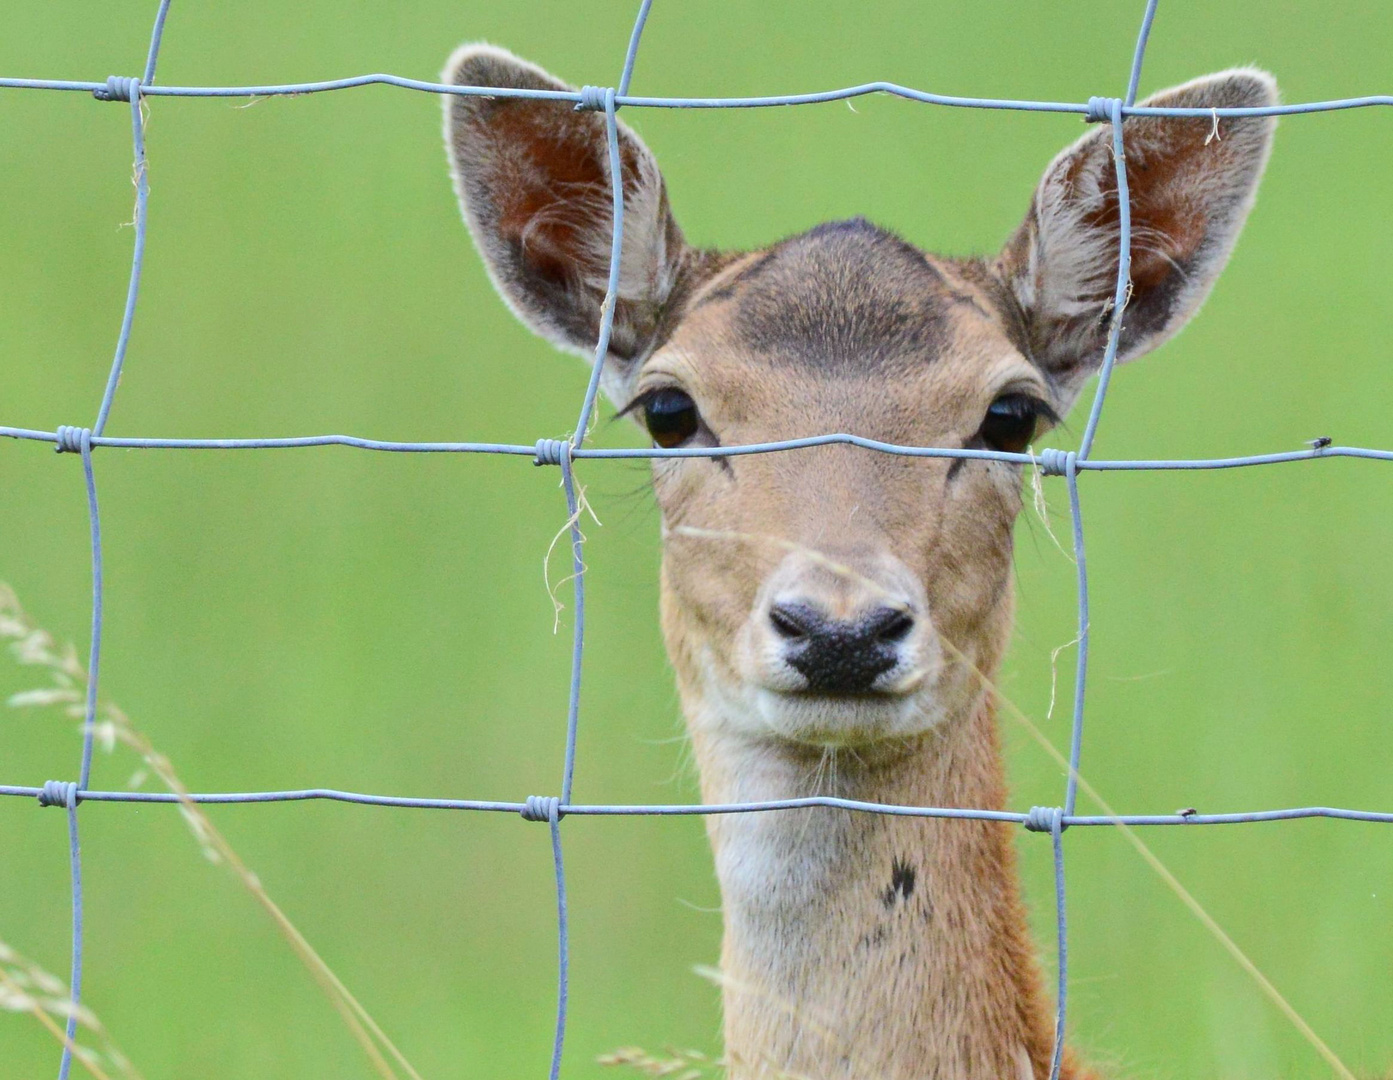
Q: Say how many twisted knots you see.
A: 9